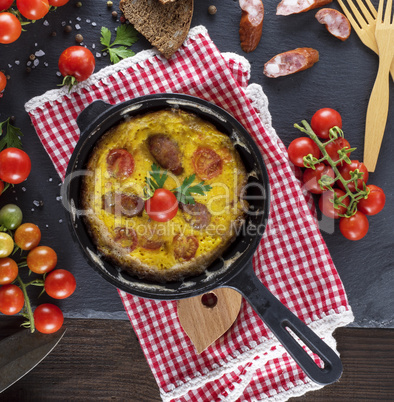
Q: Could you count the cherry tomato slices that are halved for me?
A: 4